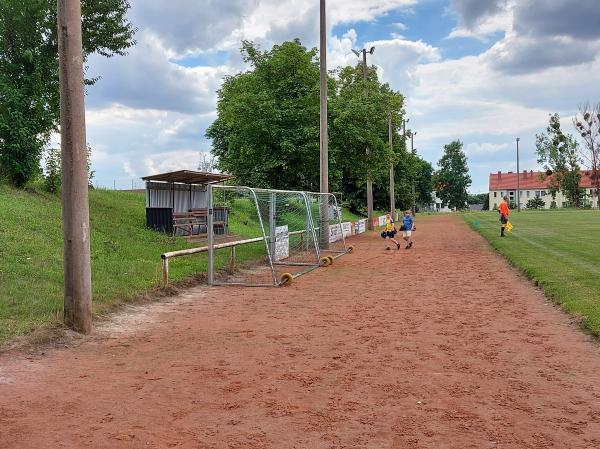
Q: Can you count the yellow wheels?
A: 4